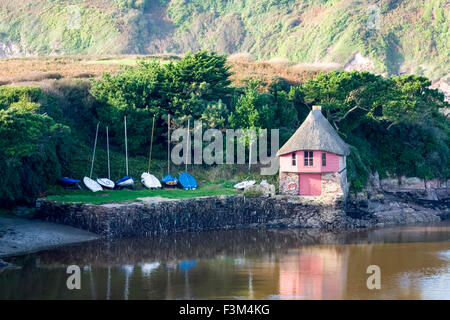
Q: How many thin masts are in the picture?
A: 6